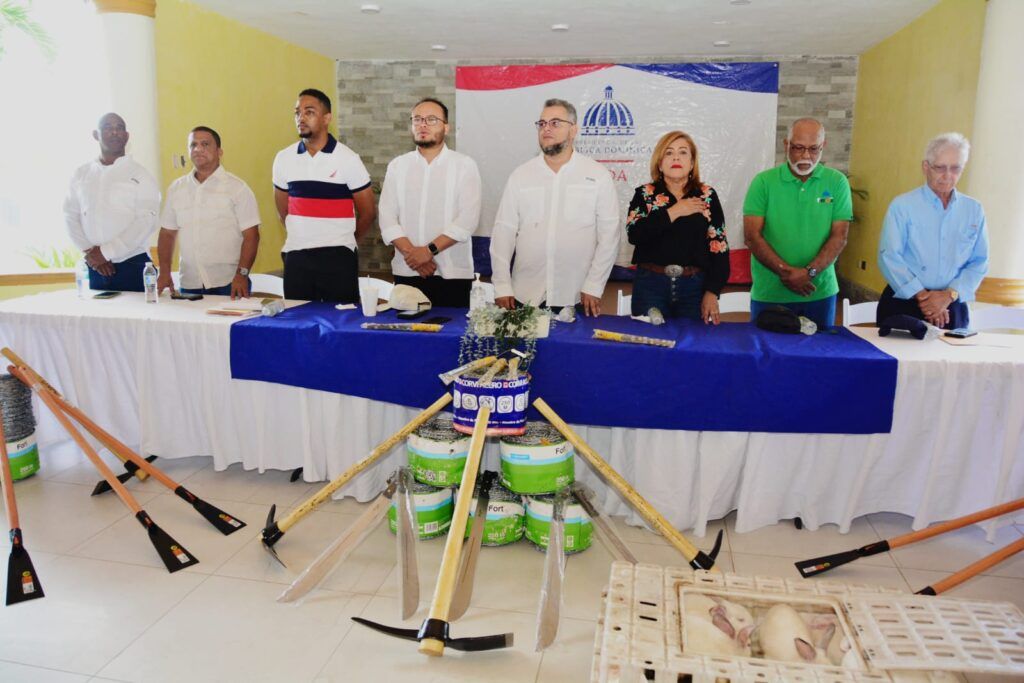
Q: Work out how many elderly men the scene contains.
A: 2